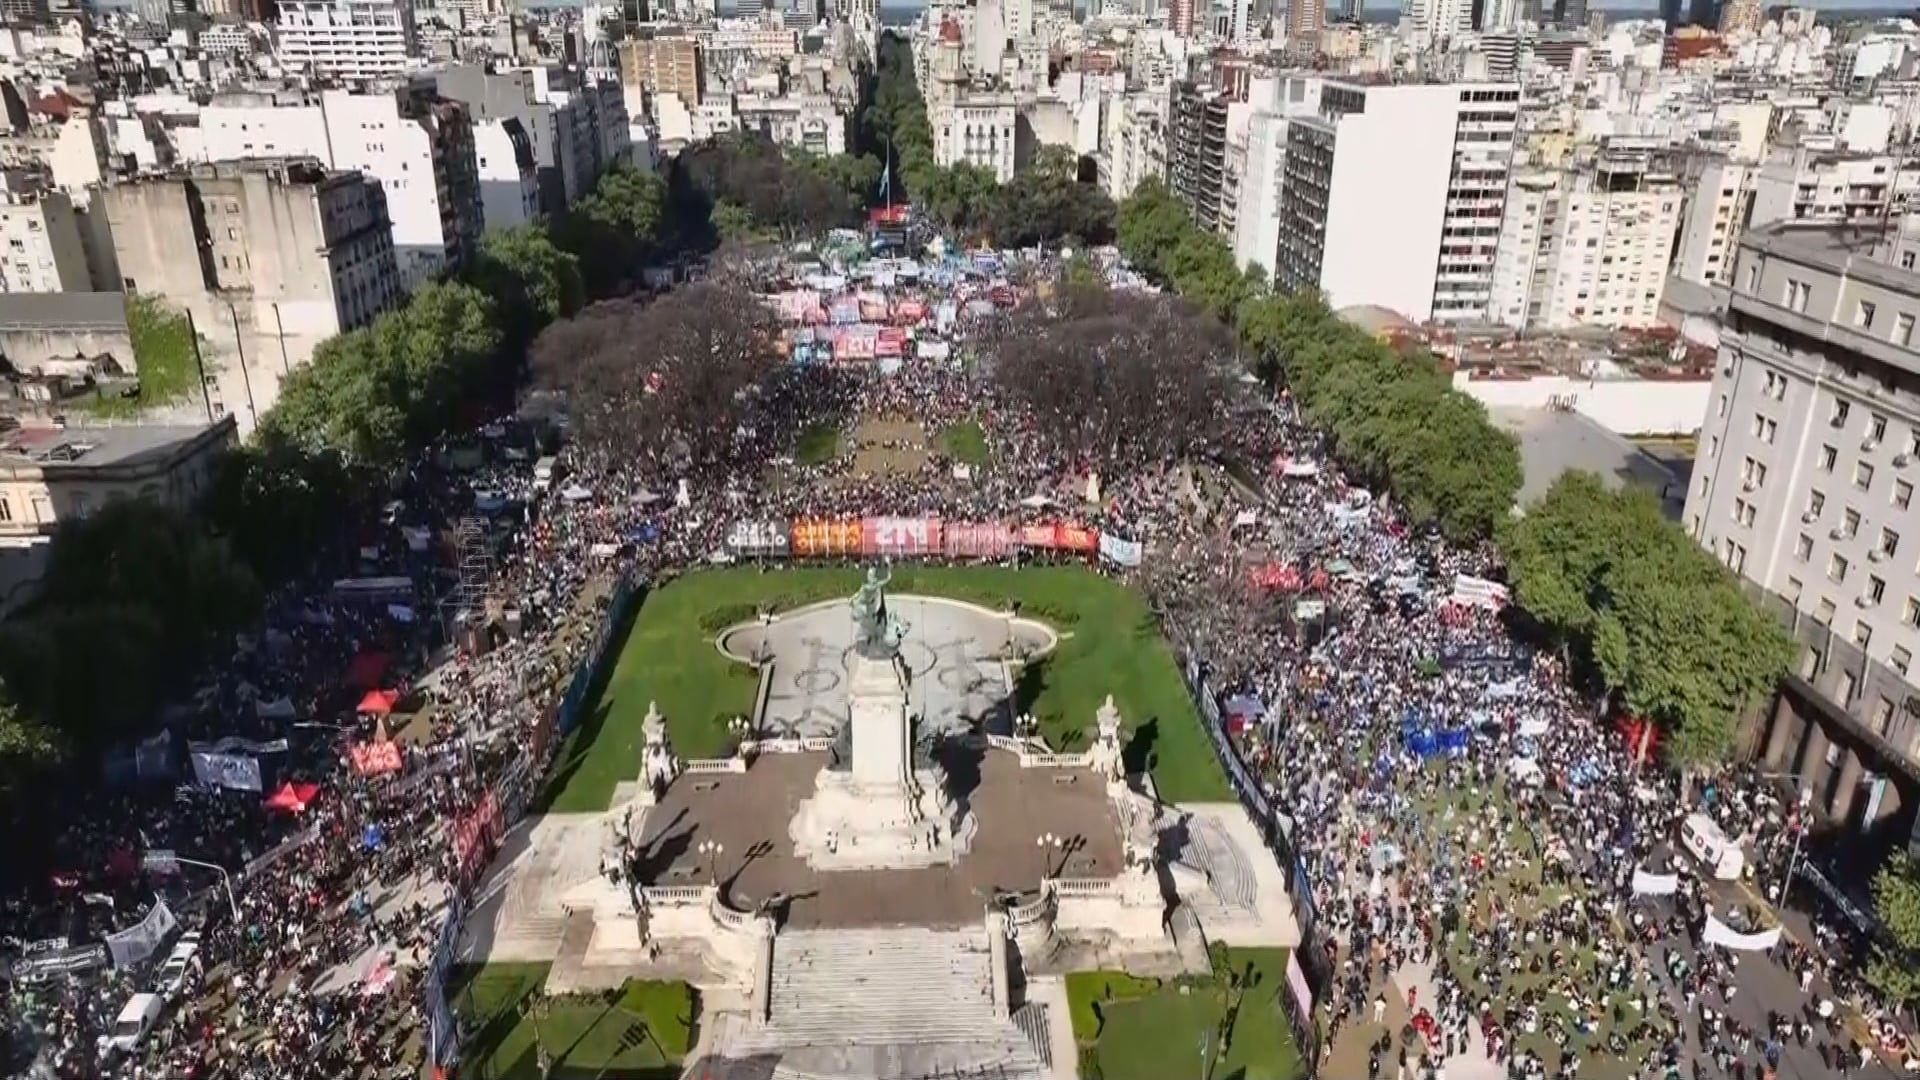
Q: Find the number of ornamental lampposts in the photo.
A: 4